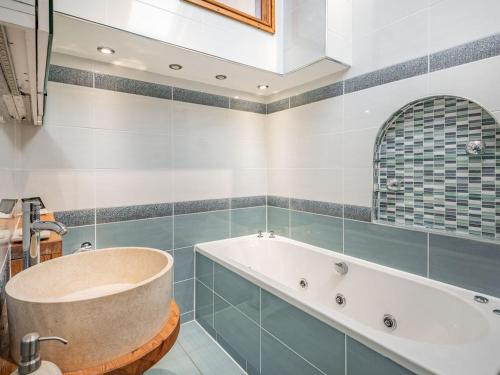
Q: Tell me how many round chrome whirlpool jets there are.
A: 3